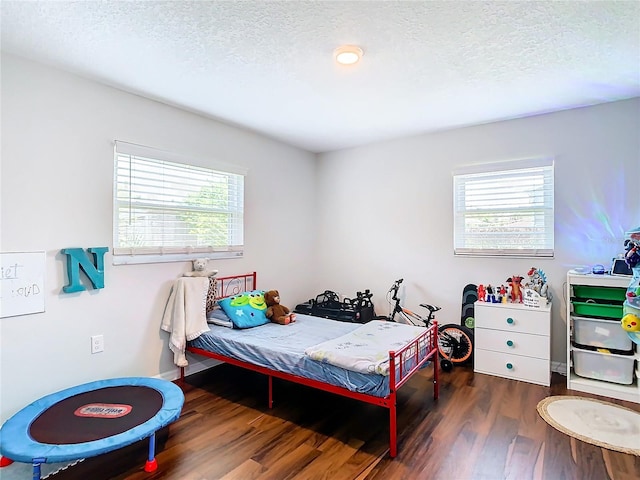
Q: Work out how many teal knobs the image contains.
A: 3